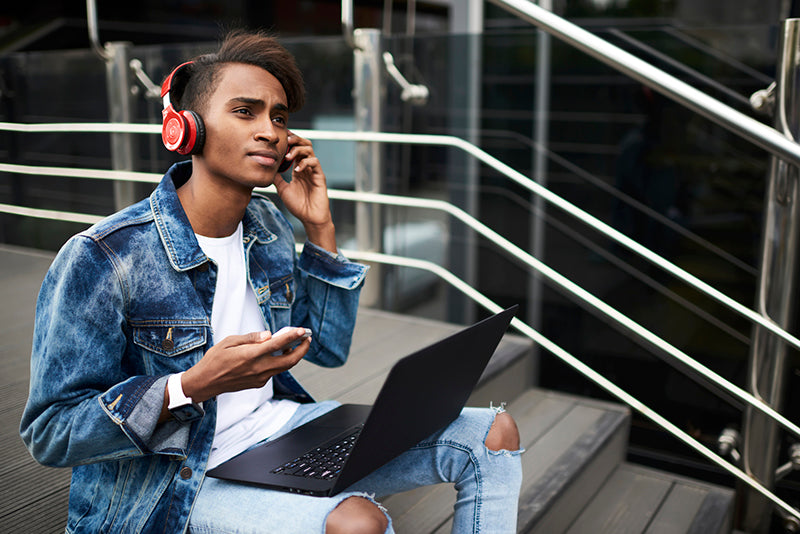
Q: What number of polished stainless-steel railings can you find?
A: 4